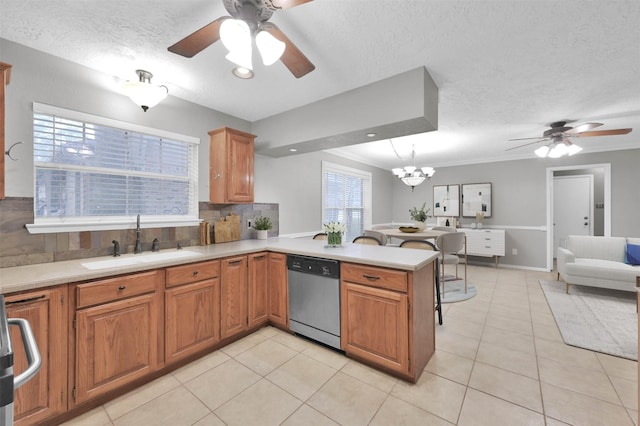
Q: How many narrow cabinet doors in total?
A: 3